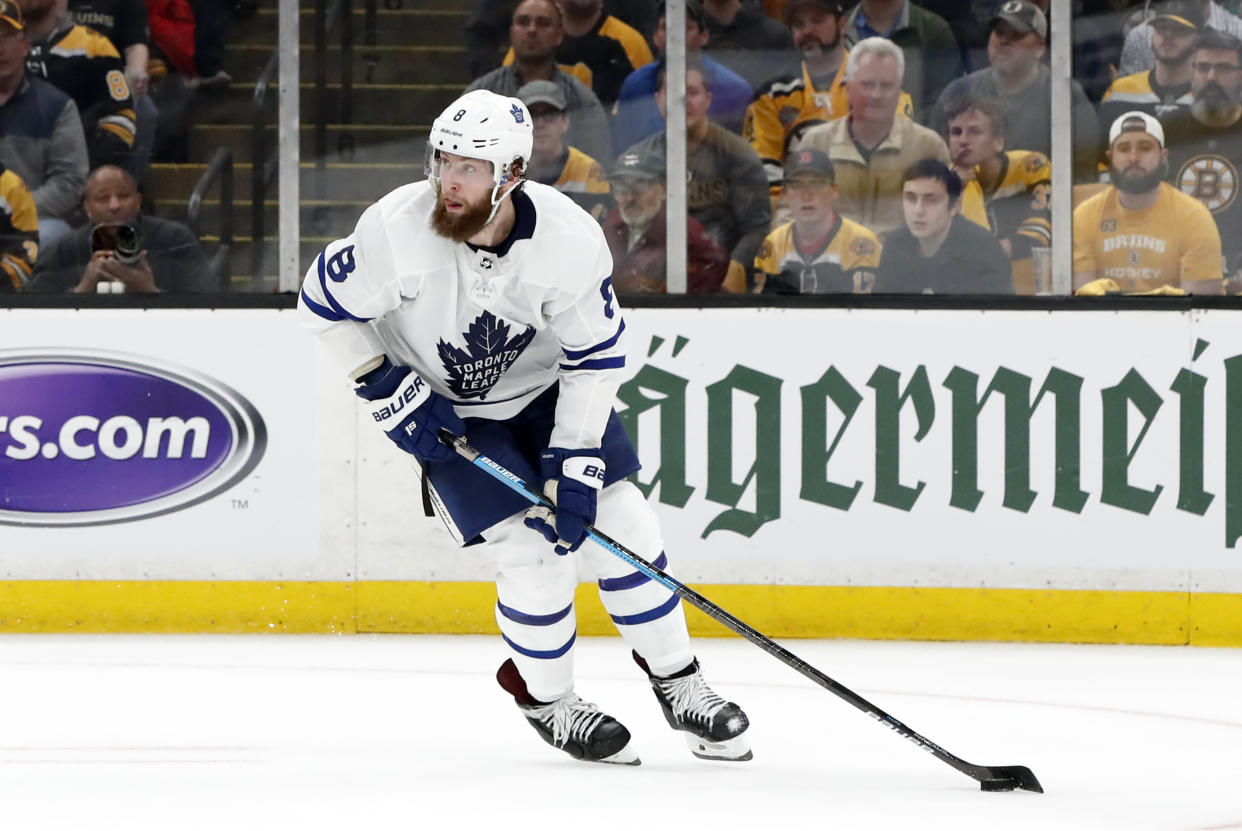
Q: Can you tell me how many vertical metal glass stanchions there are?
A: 3